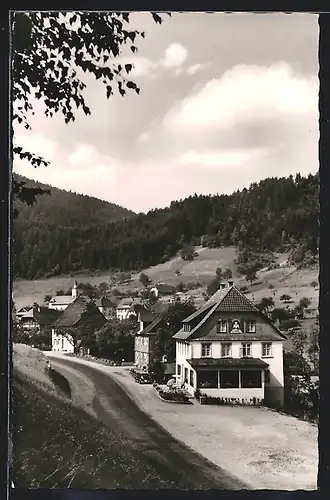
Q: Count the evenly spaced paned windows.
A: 4